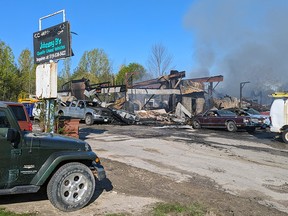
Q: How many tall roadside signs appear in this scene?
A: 1